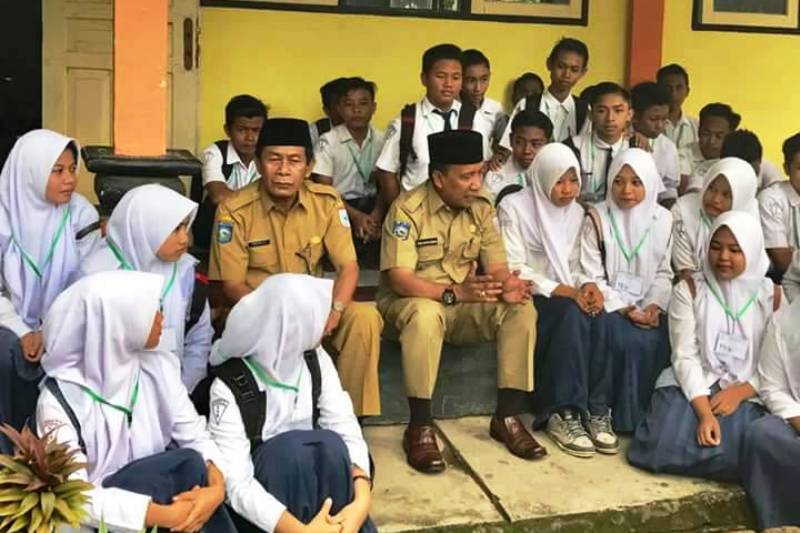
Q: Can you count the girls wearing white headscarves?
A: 8